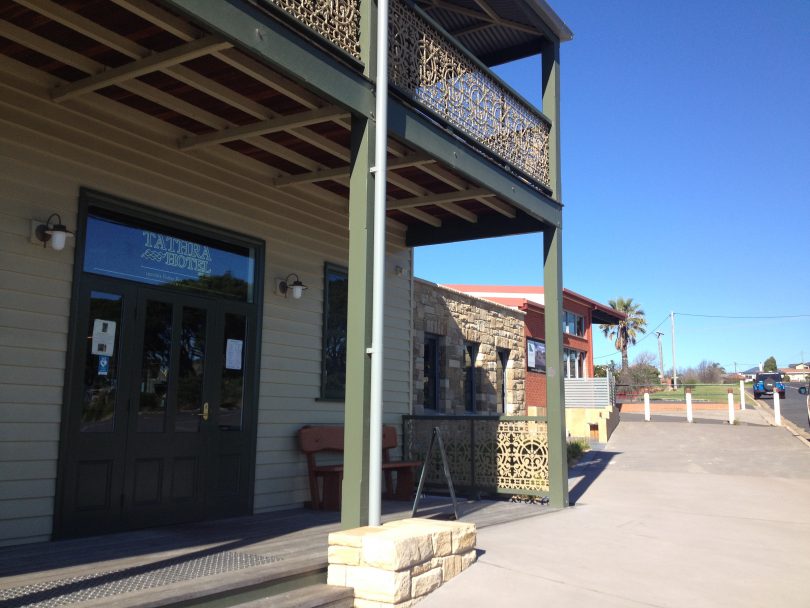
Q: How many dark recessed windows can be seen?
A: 3